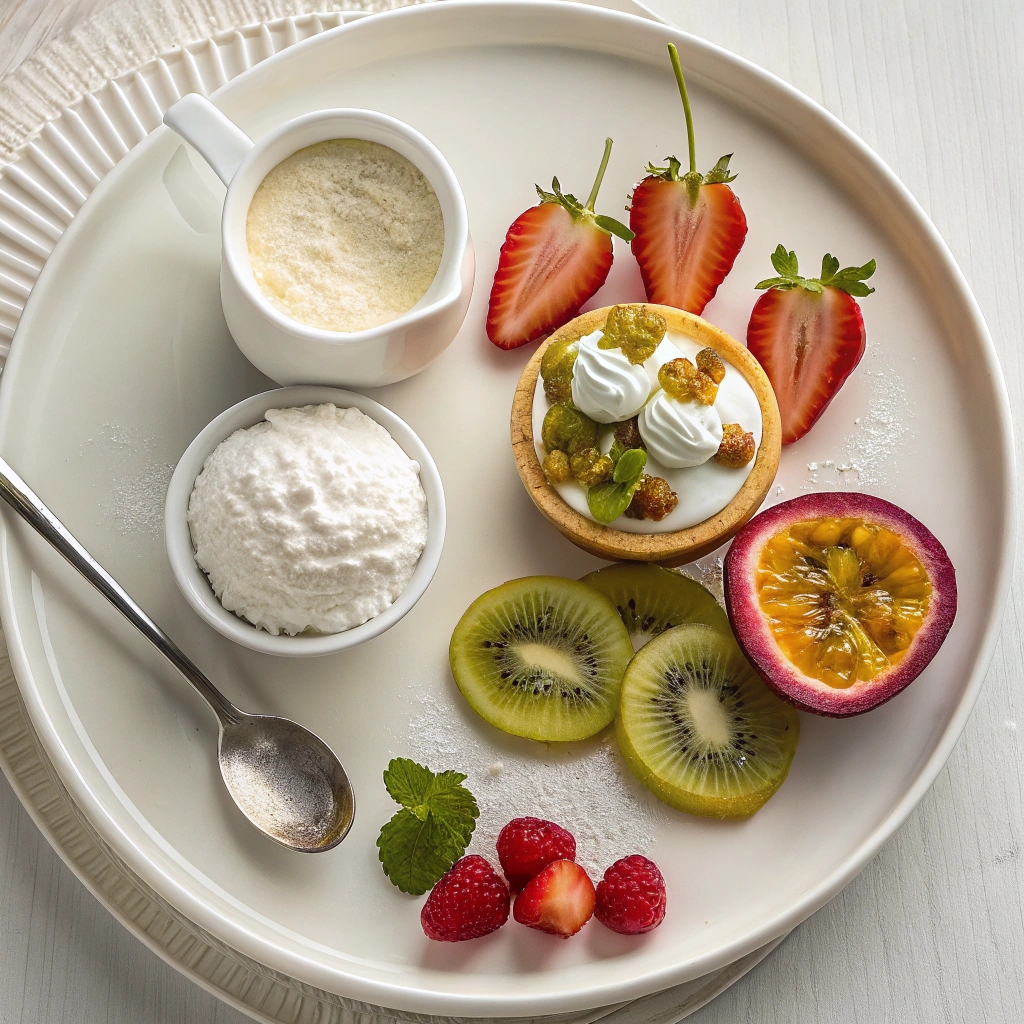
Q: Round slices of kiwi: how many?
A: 3